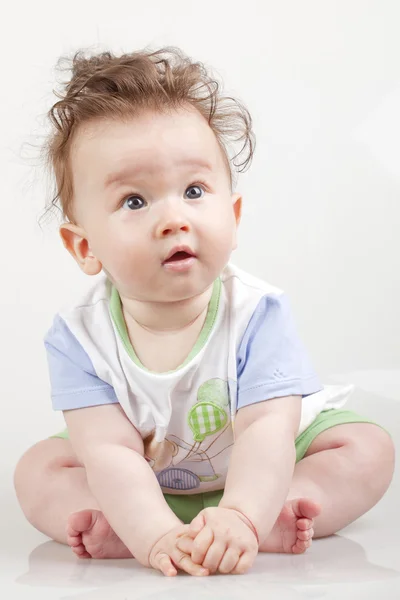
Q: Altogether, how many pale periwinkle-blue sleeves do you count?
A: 2